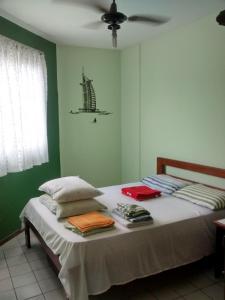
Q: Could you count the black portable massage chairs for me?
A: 0